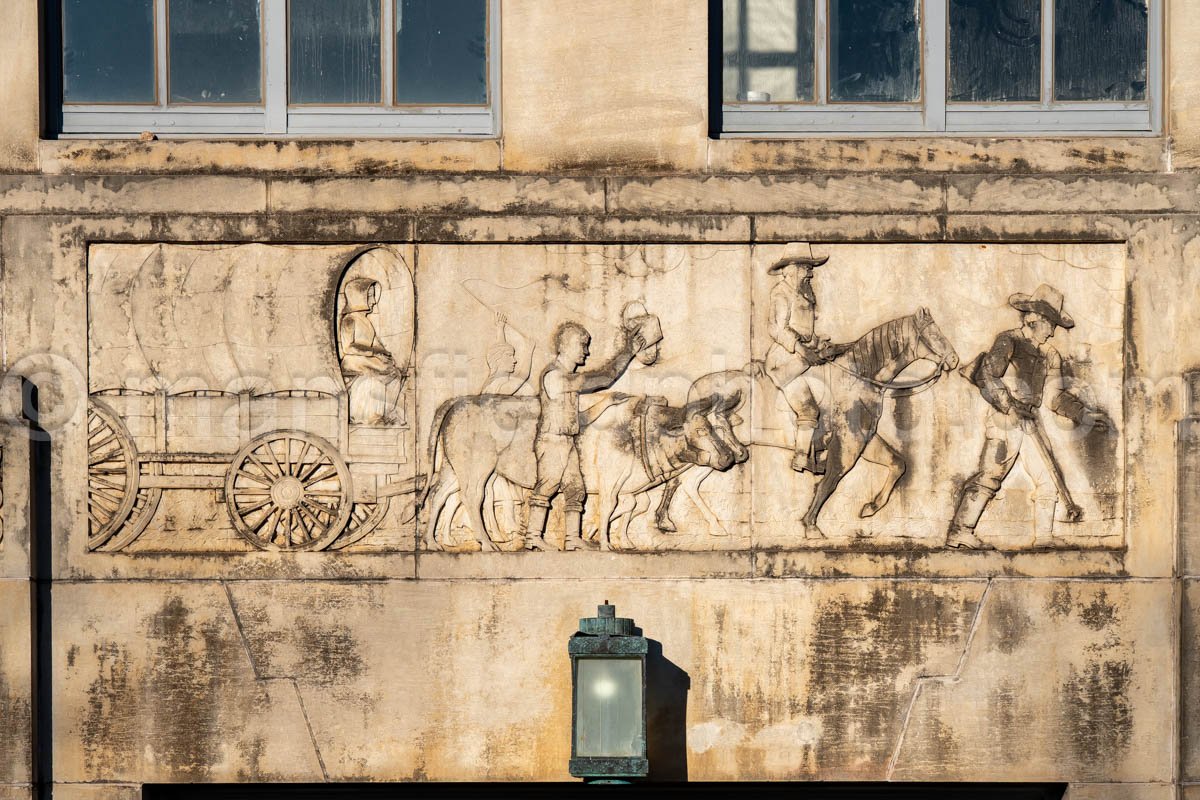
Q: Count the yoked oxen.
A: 2